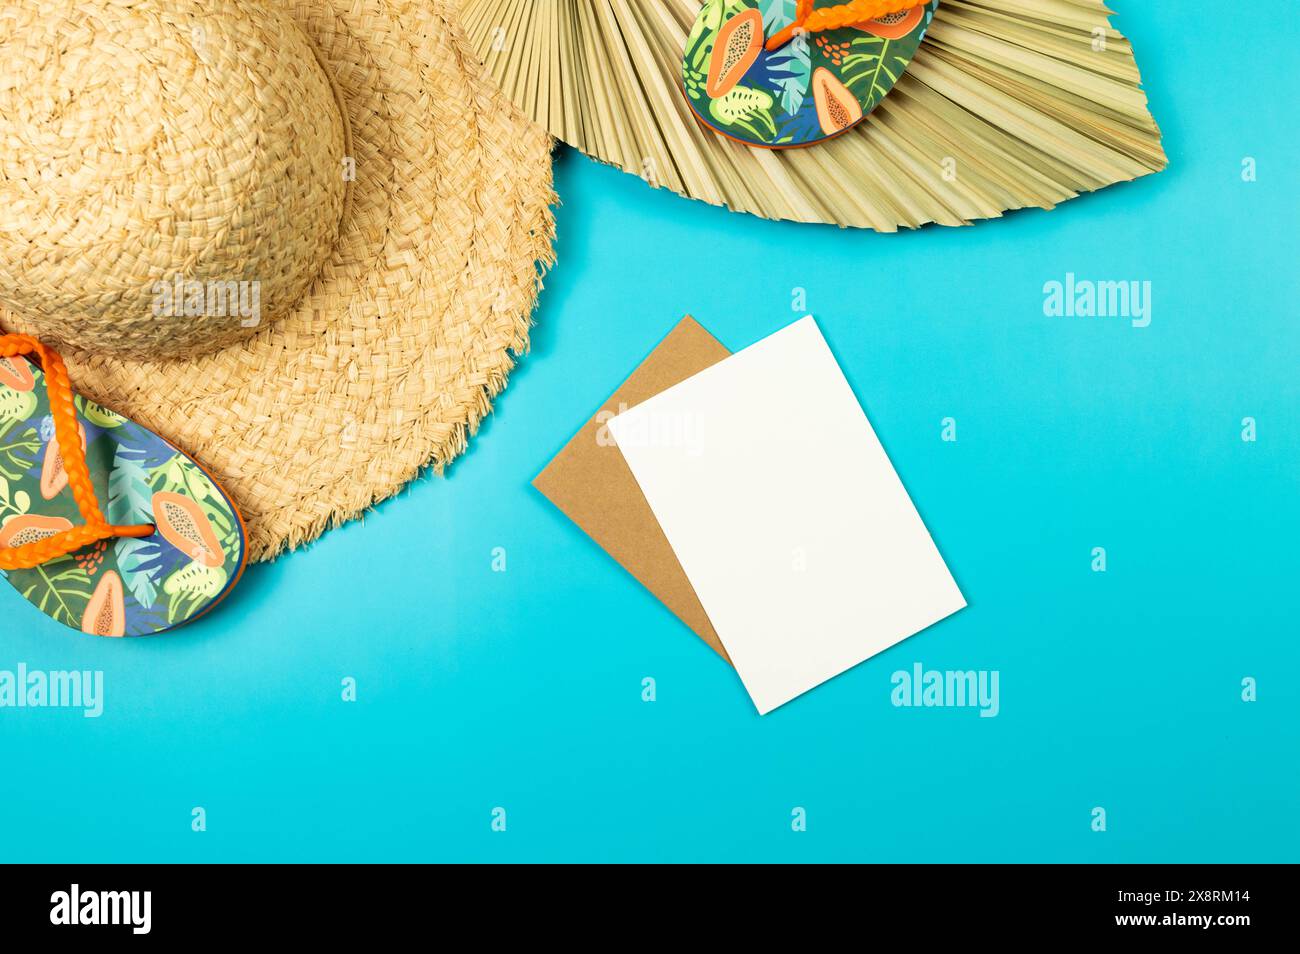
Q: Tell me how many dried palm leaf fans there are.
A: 1